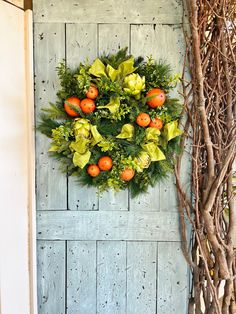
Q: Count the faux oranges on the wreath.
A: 9